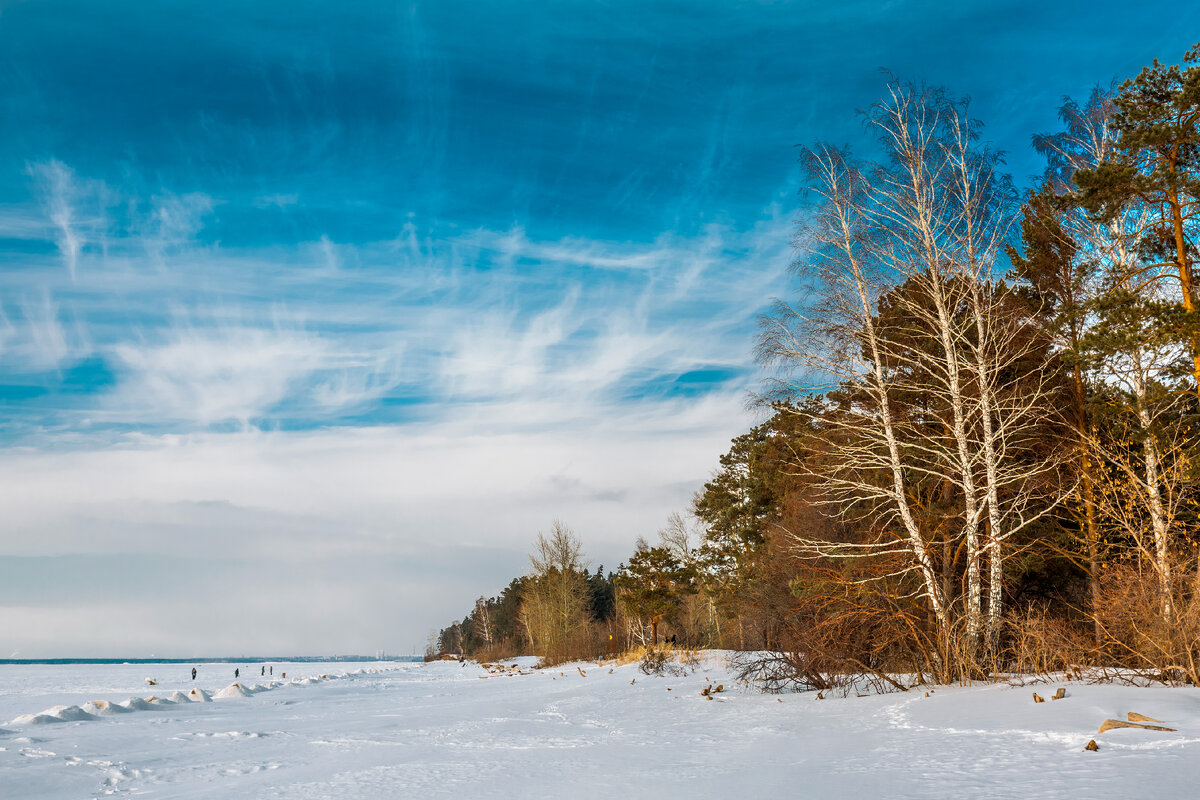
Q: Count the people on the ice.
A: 4